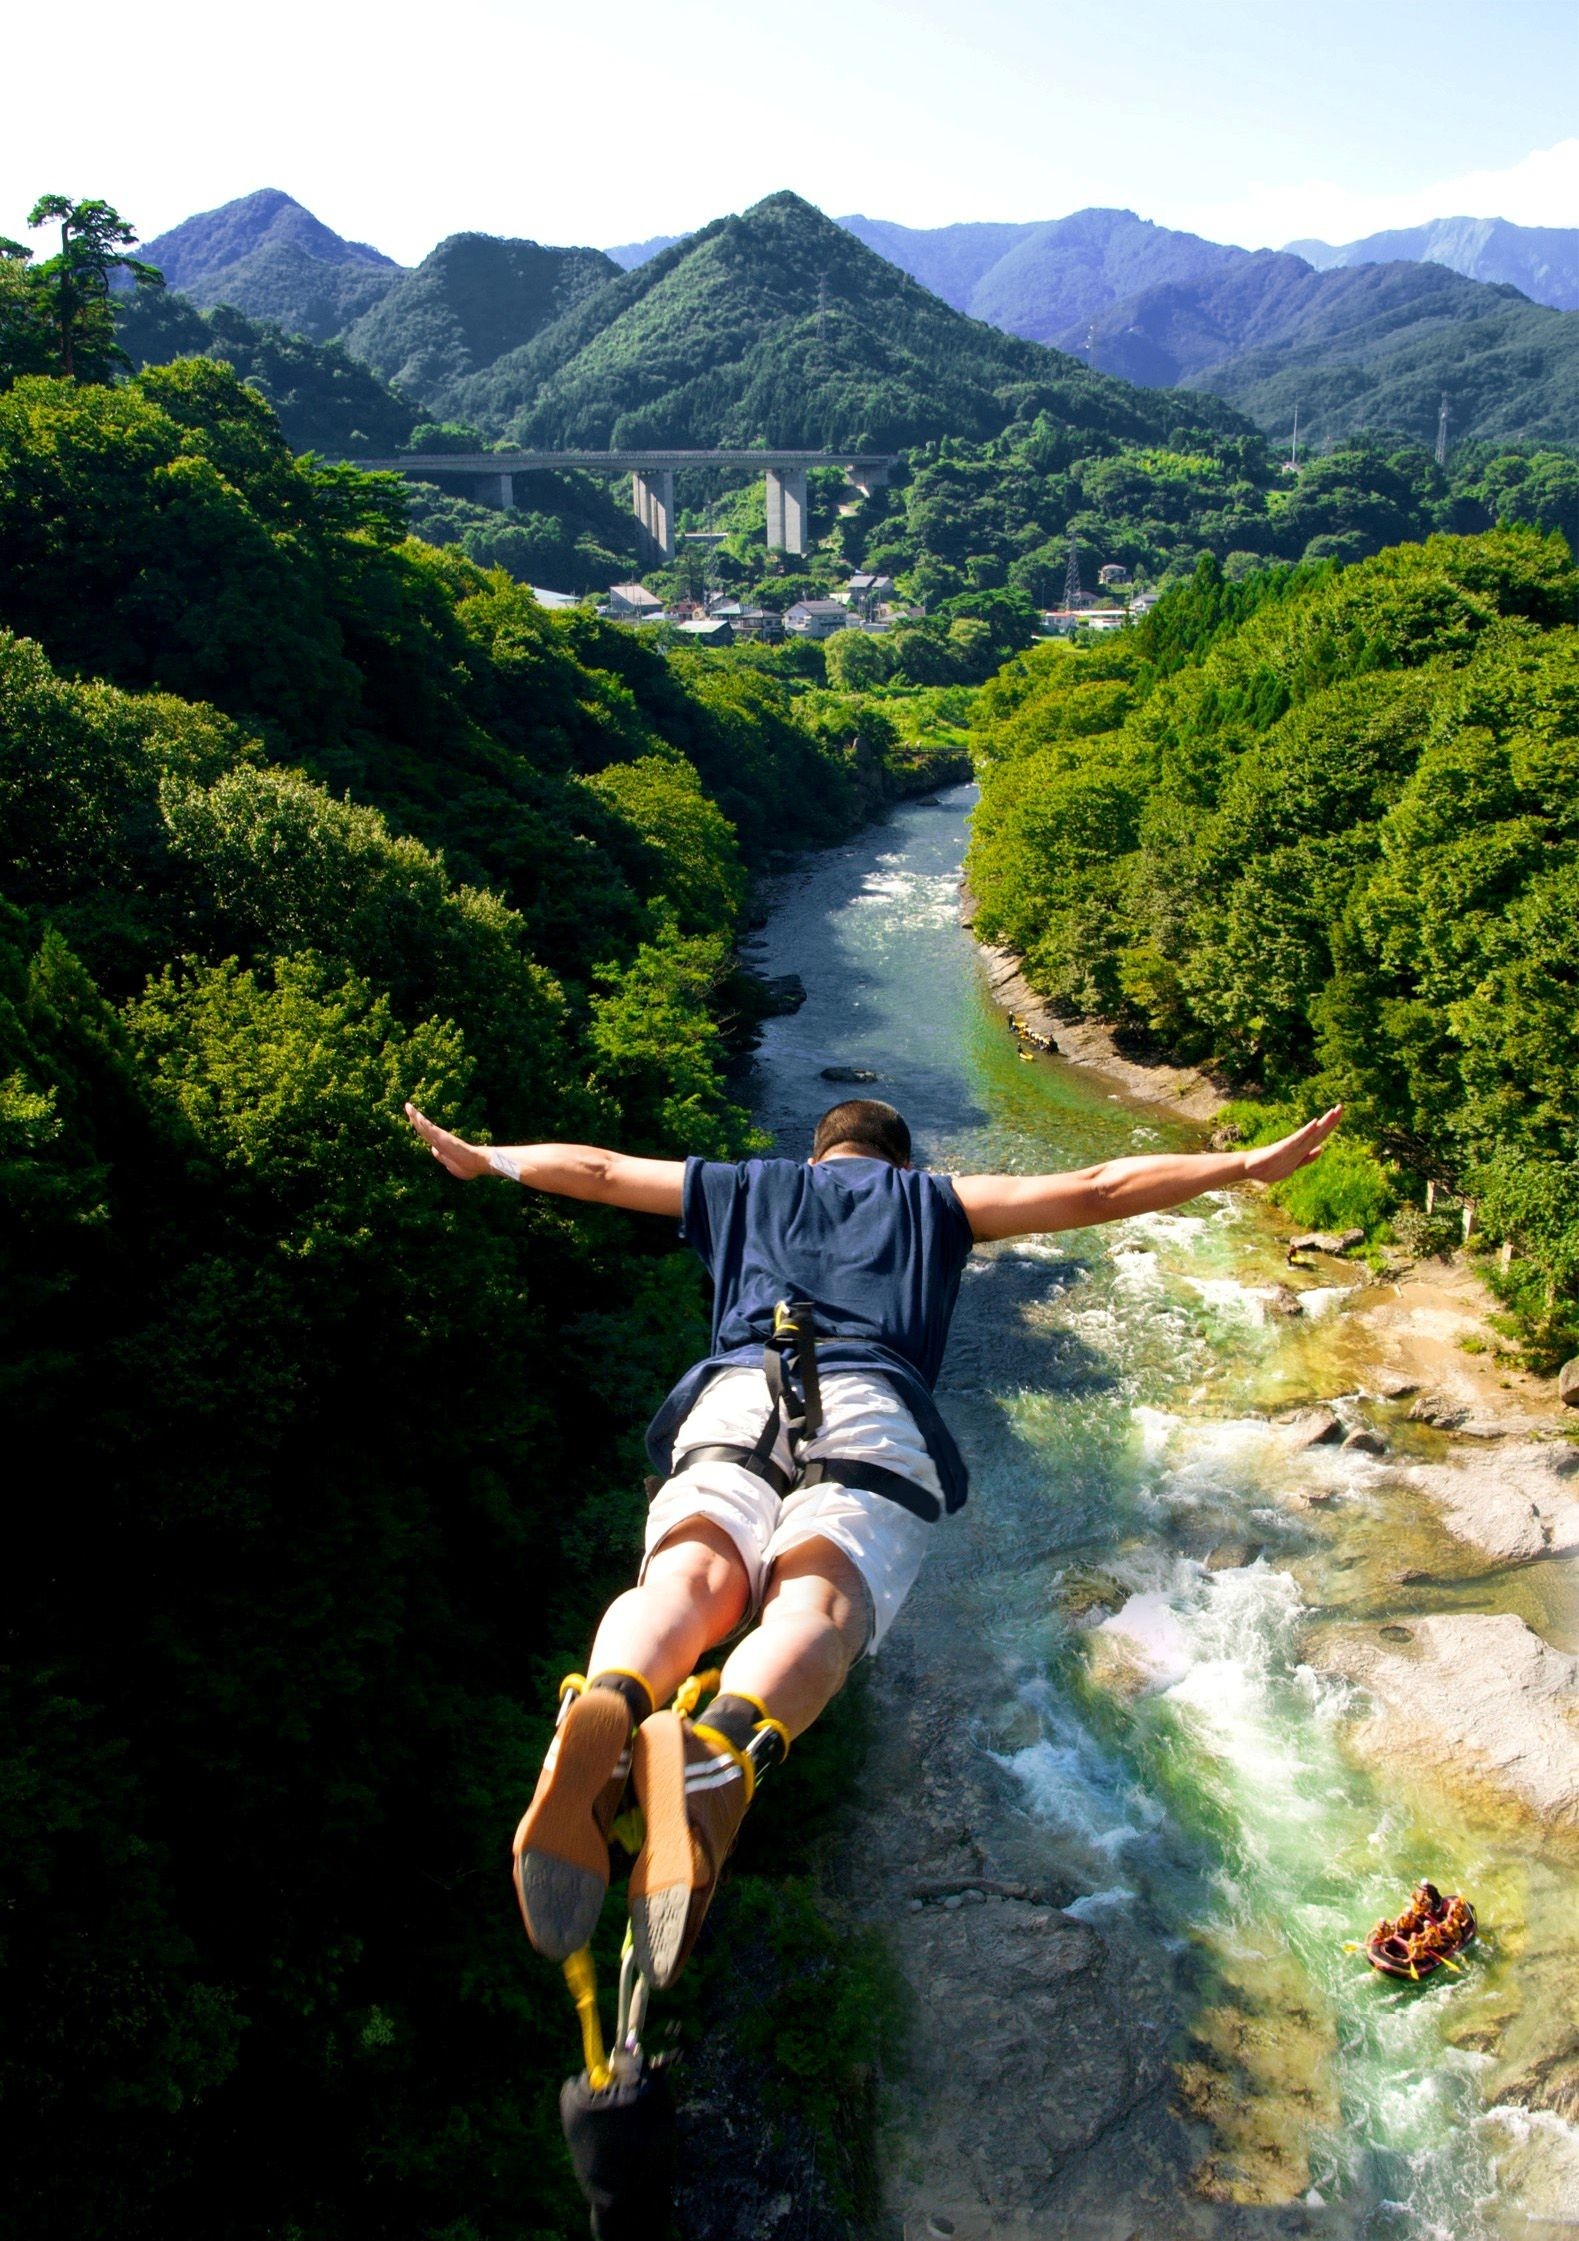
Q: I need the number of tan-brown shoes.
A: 2